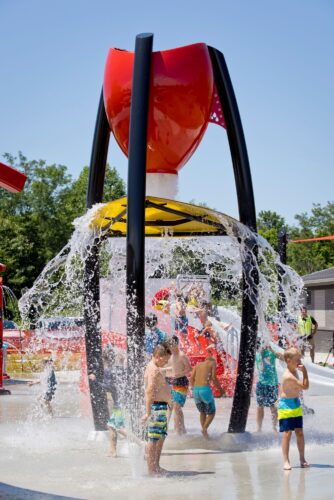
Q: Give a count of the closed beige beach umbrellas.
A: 0